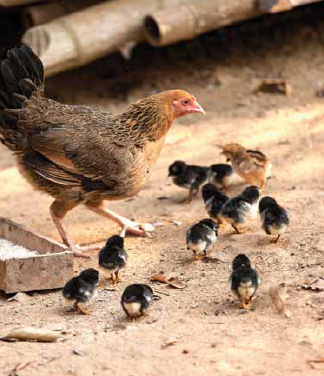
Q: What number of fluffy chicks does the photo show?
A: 11